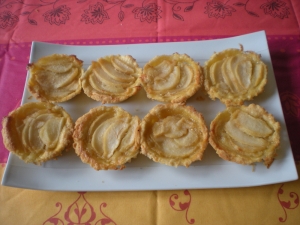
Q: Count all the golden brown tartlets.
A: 8